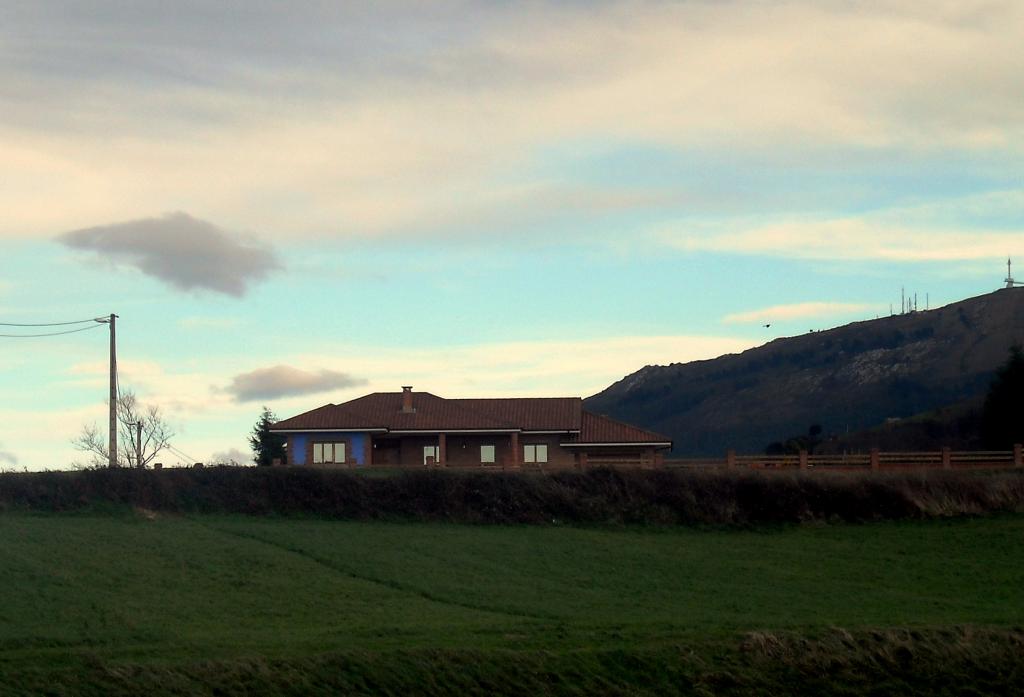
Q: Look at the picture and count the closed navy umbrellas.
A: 0